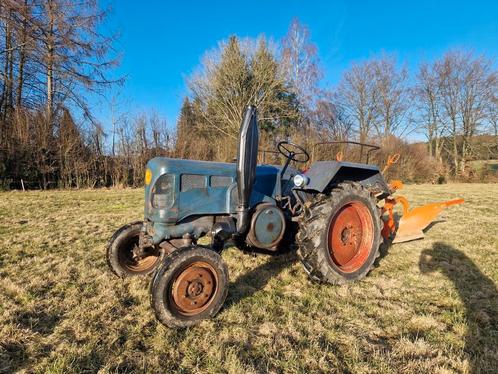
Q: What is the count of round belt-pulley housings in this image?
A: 1